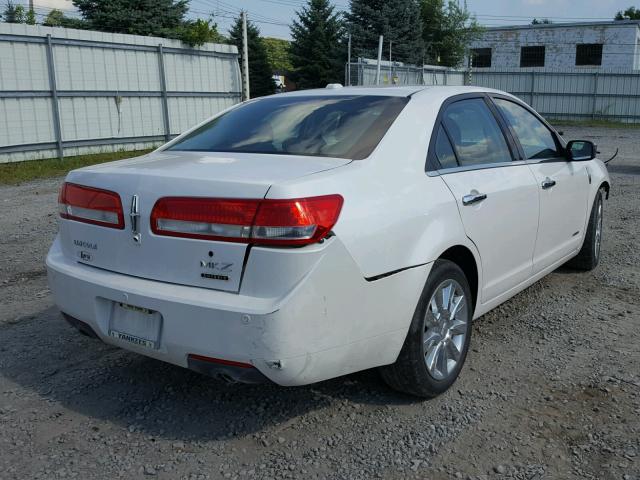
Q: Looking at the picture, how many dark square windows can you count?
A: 3